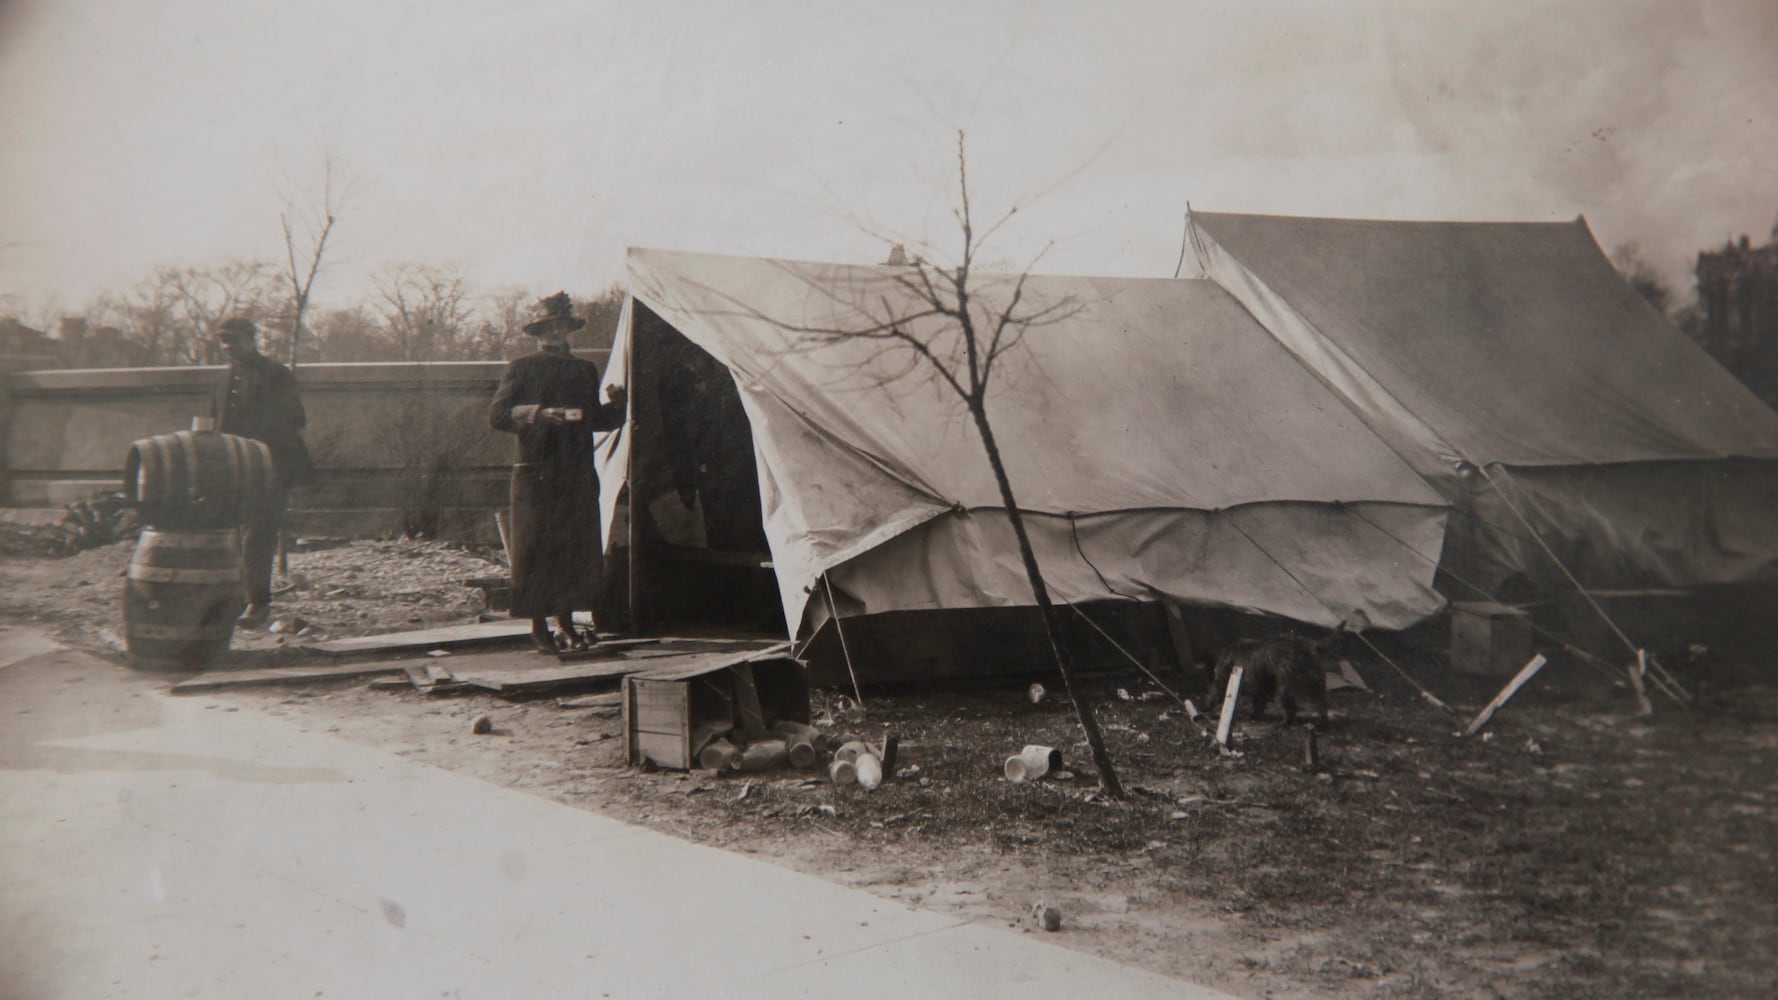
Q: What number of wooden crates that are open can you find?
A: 1